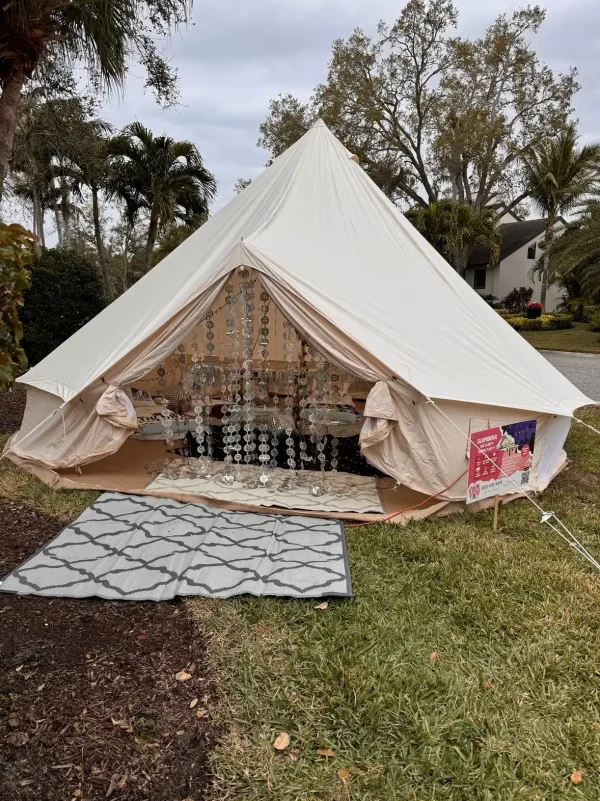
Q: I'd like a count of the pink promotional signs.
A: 1